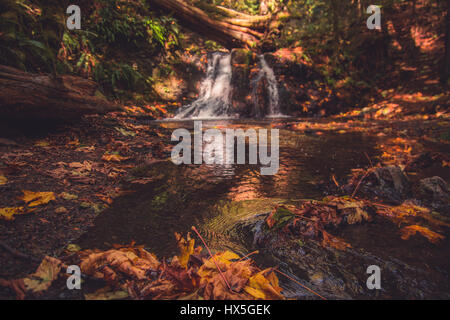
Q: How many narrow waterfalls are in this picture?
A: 2